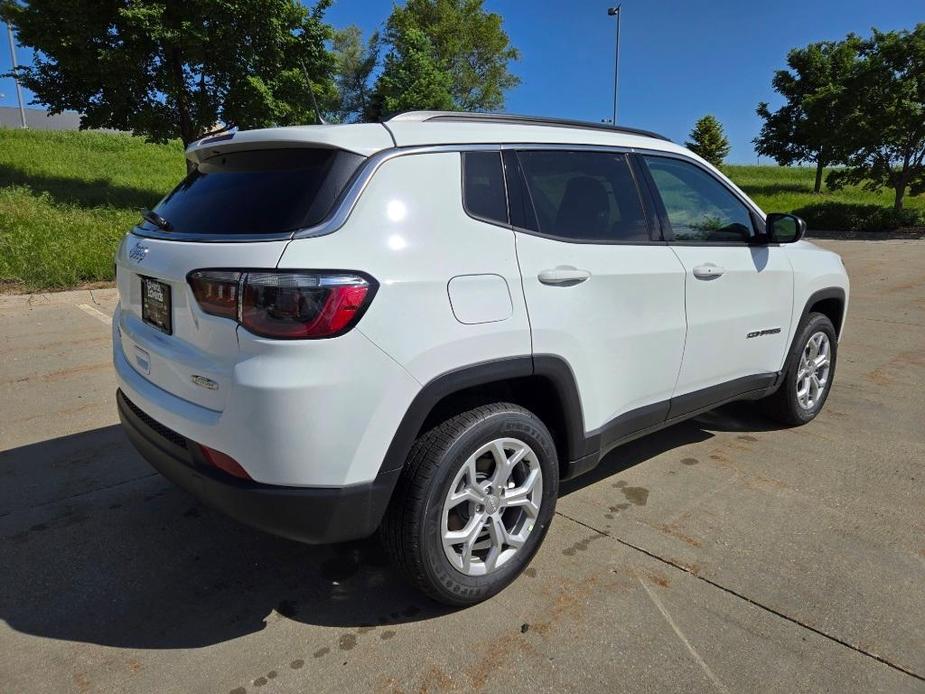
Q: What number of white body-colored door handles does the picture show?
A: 2